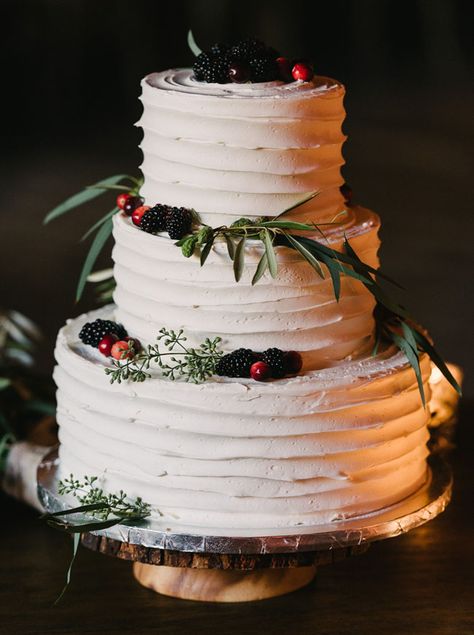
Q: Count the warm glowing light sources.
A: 1